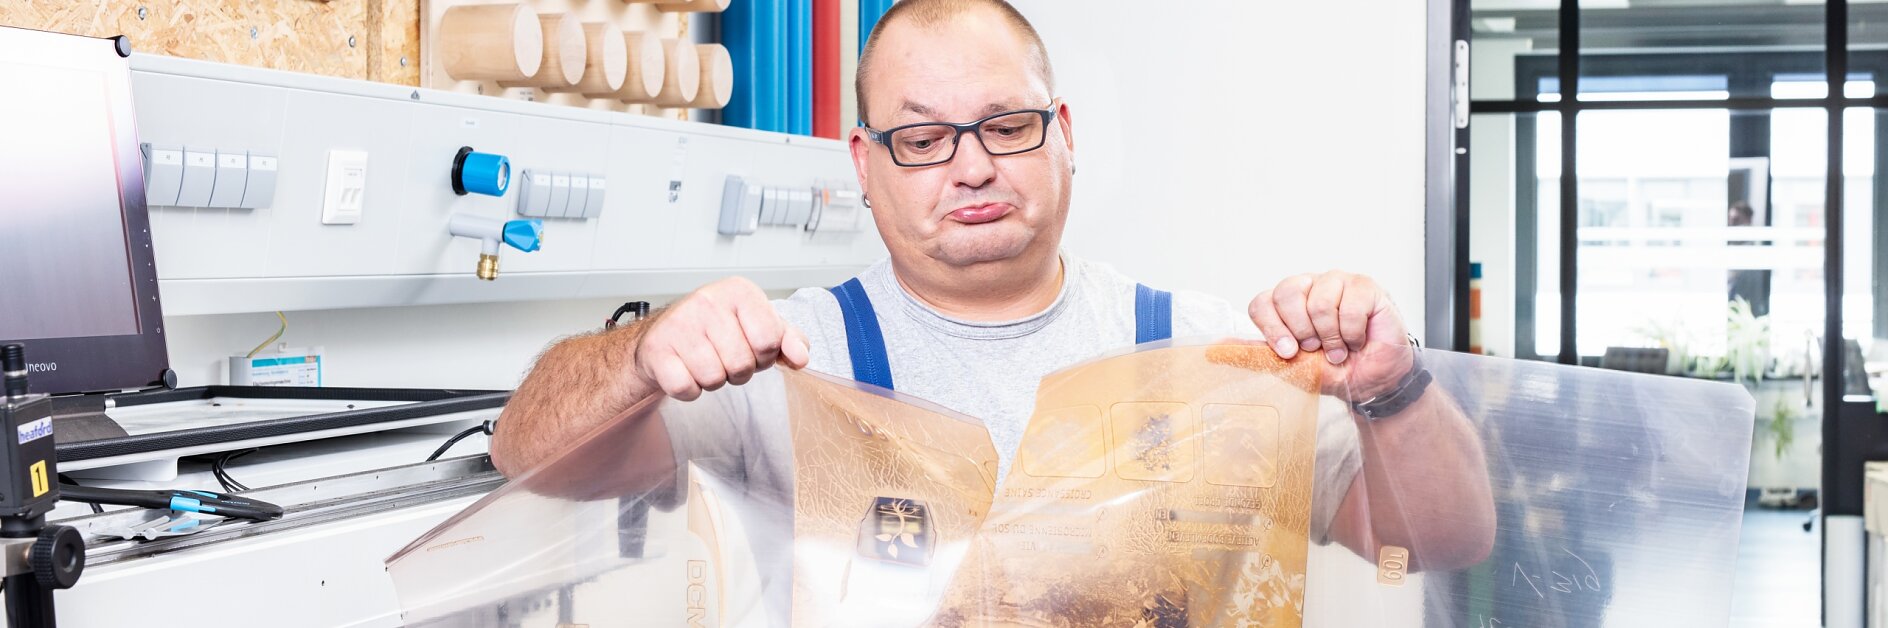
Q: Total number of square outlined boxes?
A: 3